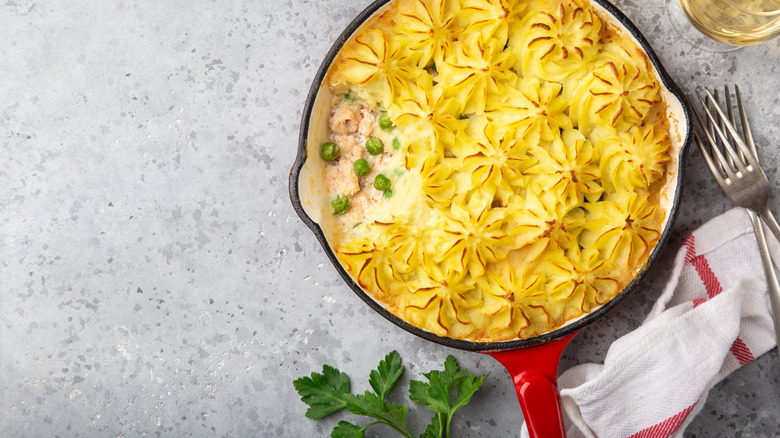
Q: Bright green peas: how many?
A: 6